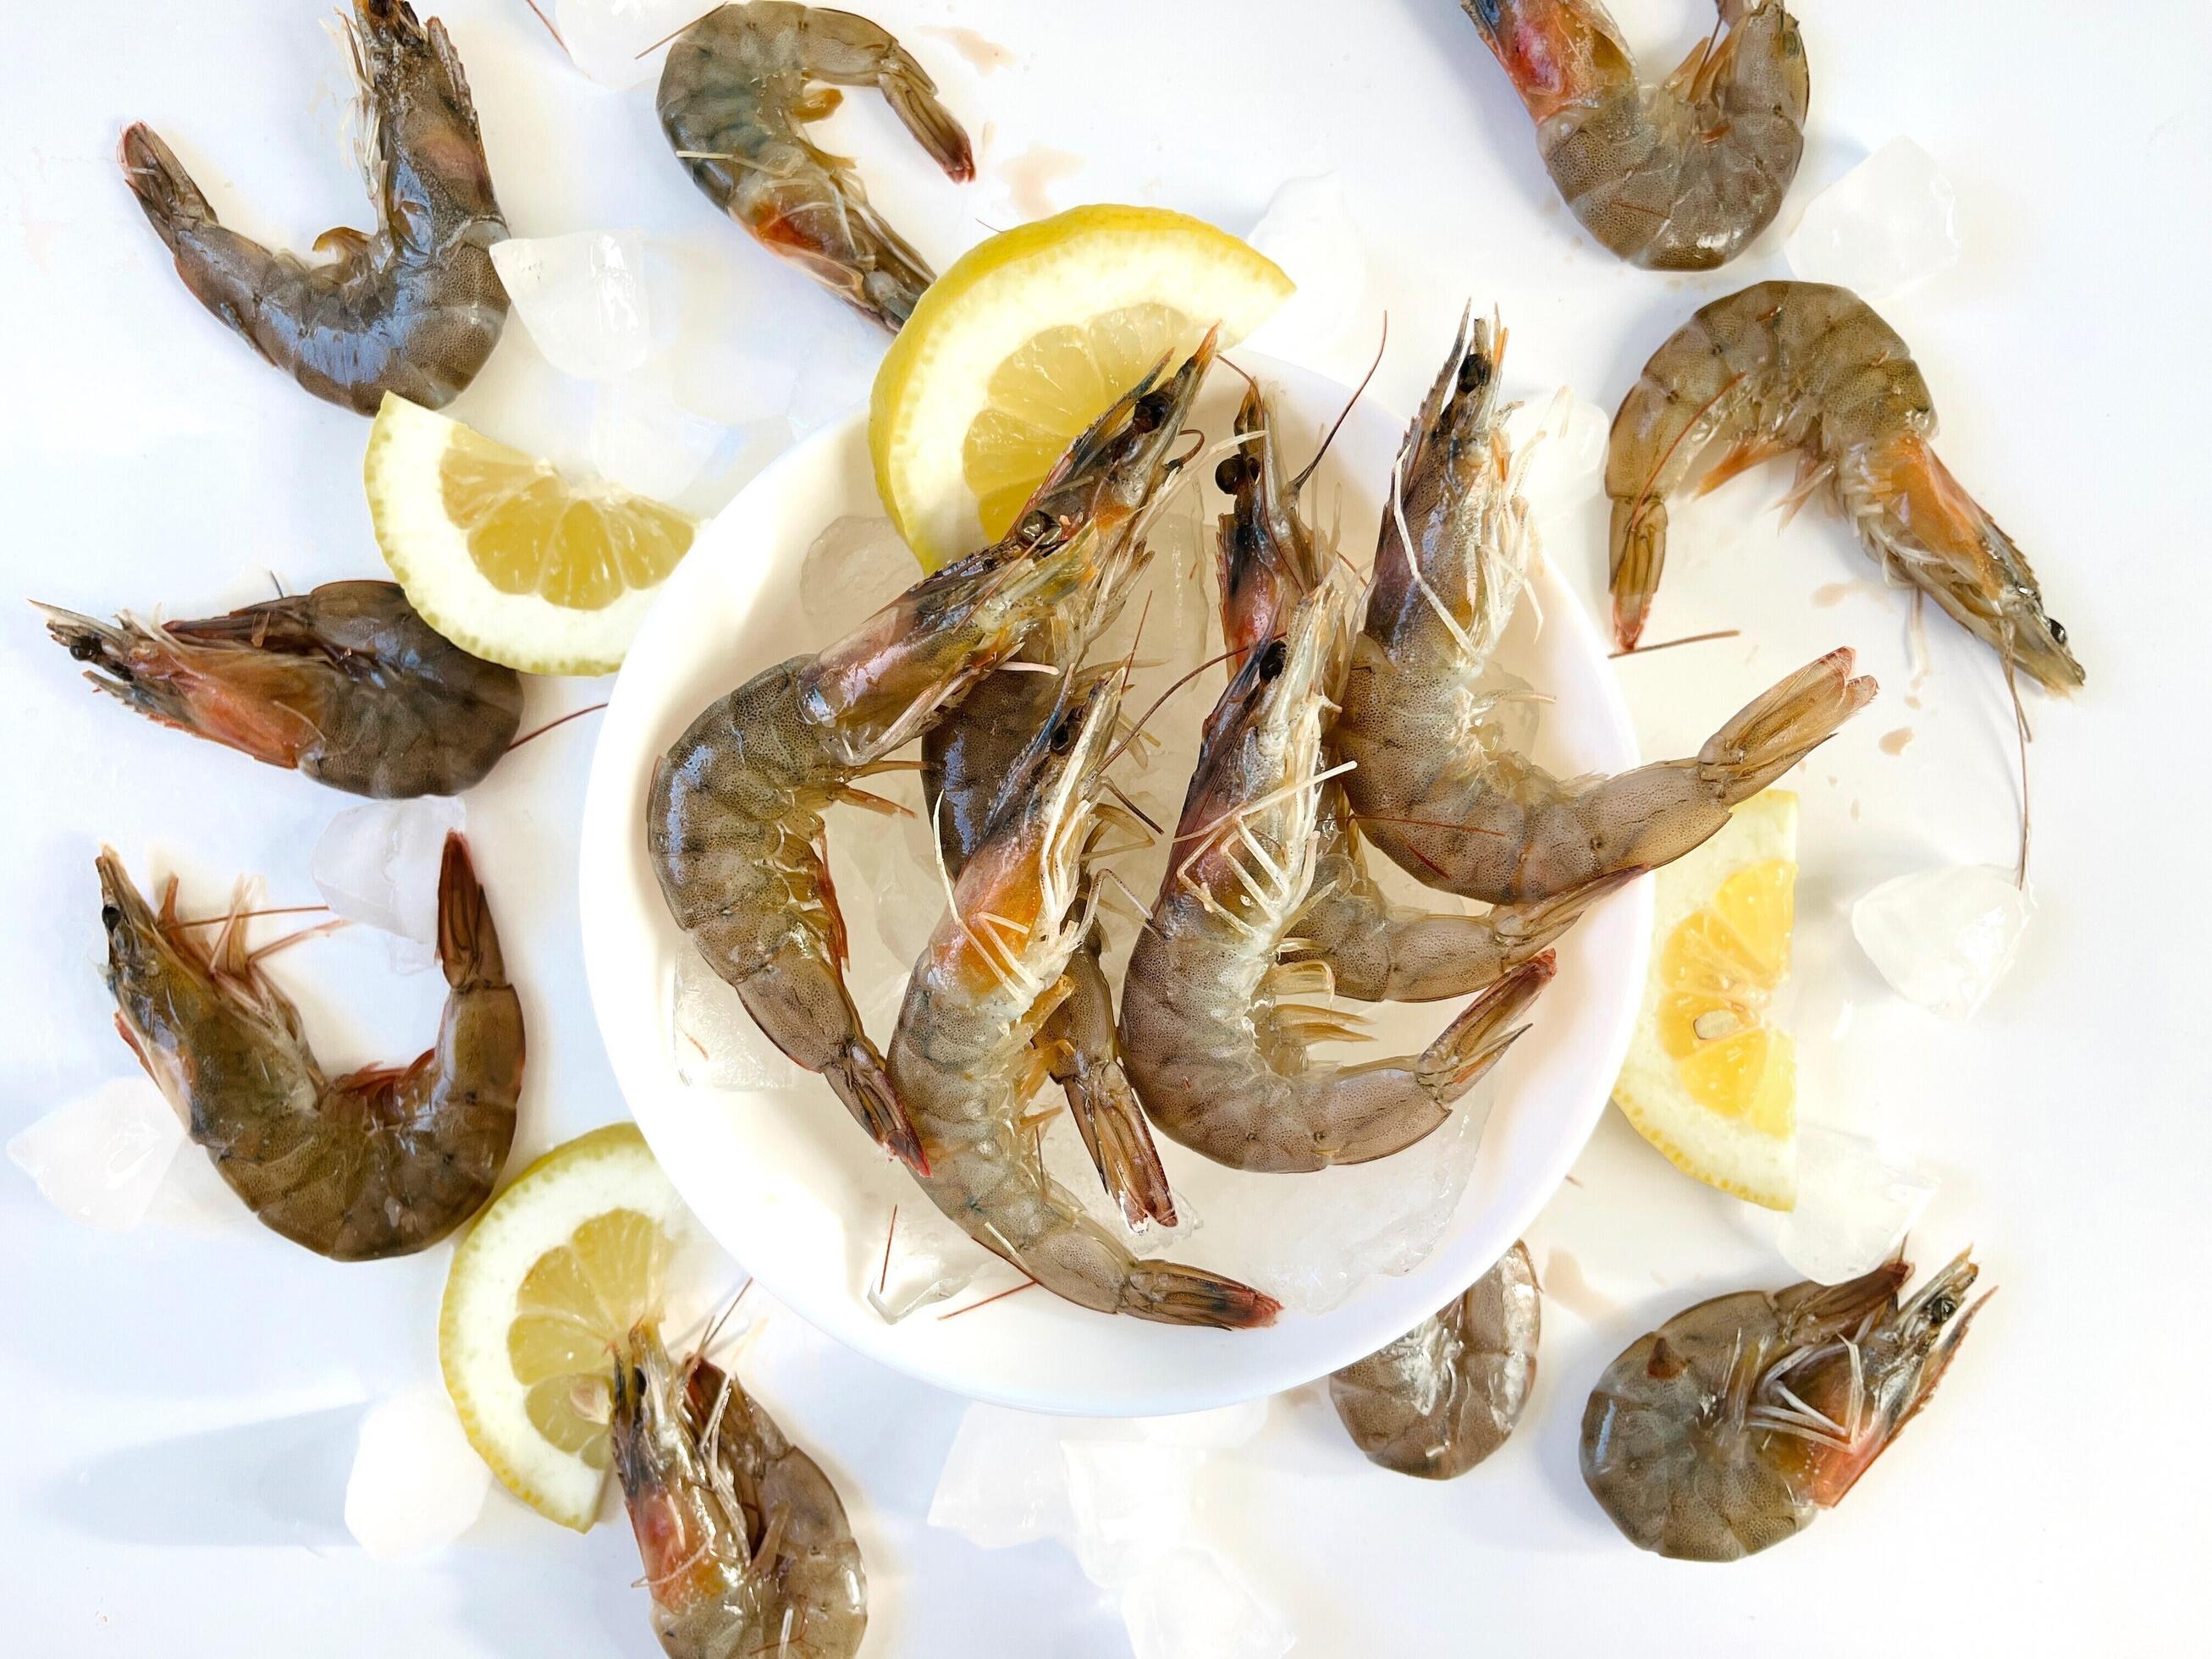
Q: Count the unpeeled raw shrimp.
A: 15